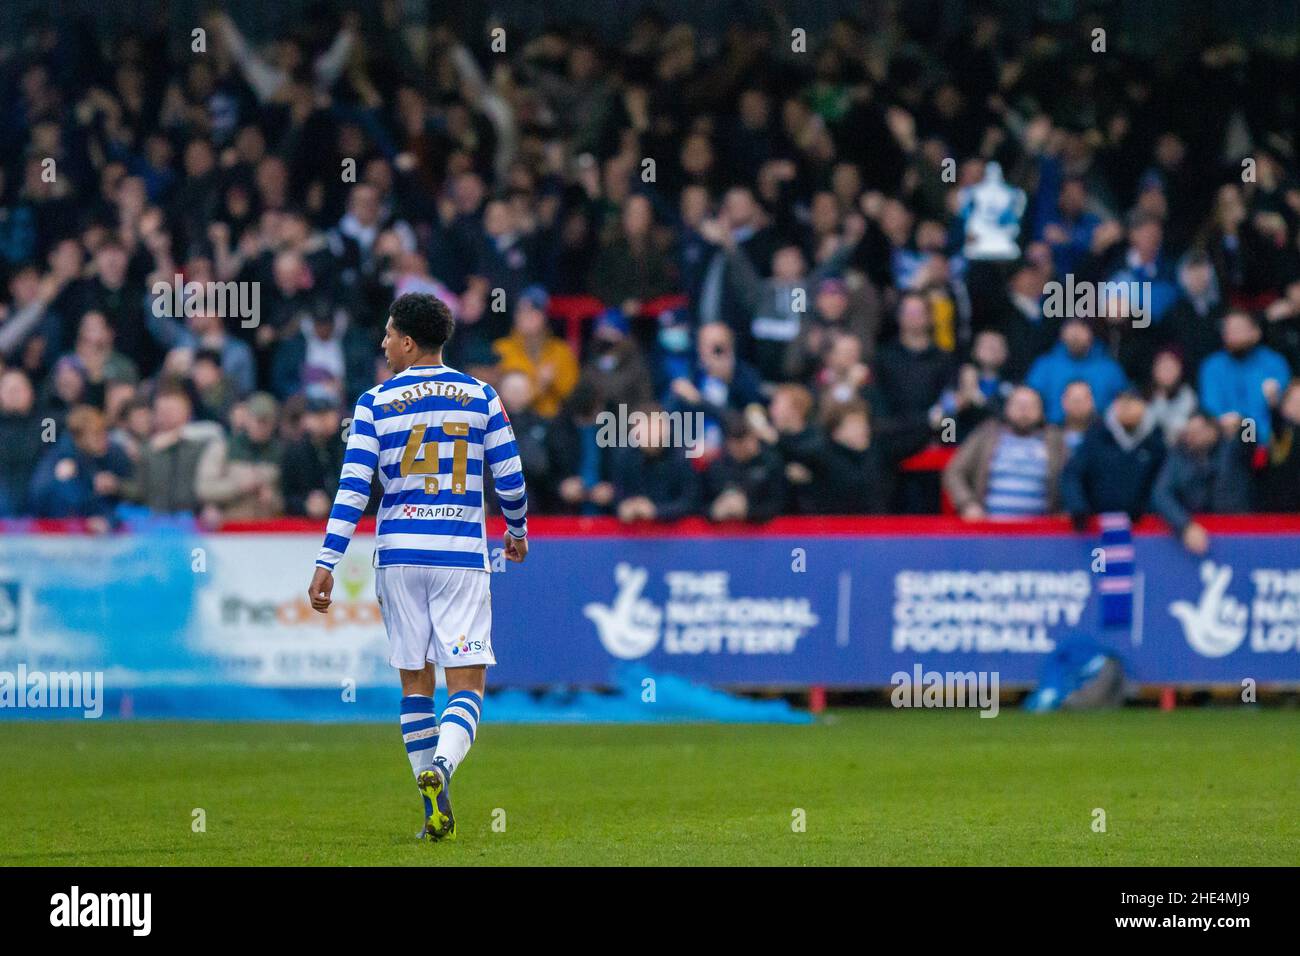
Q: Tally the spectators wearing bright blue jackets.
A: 2